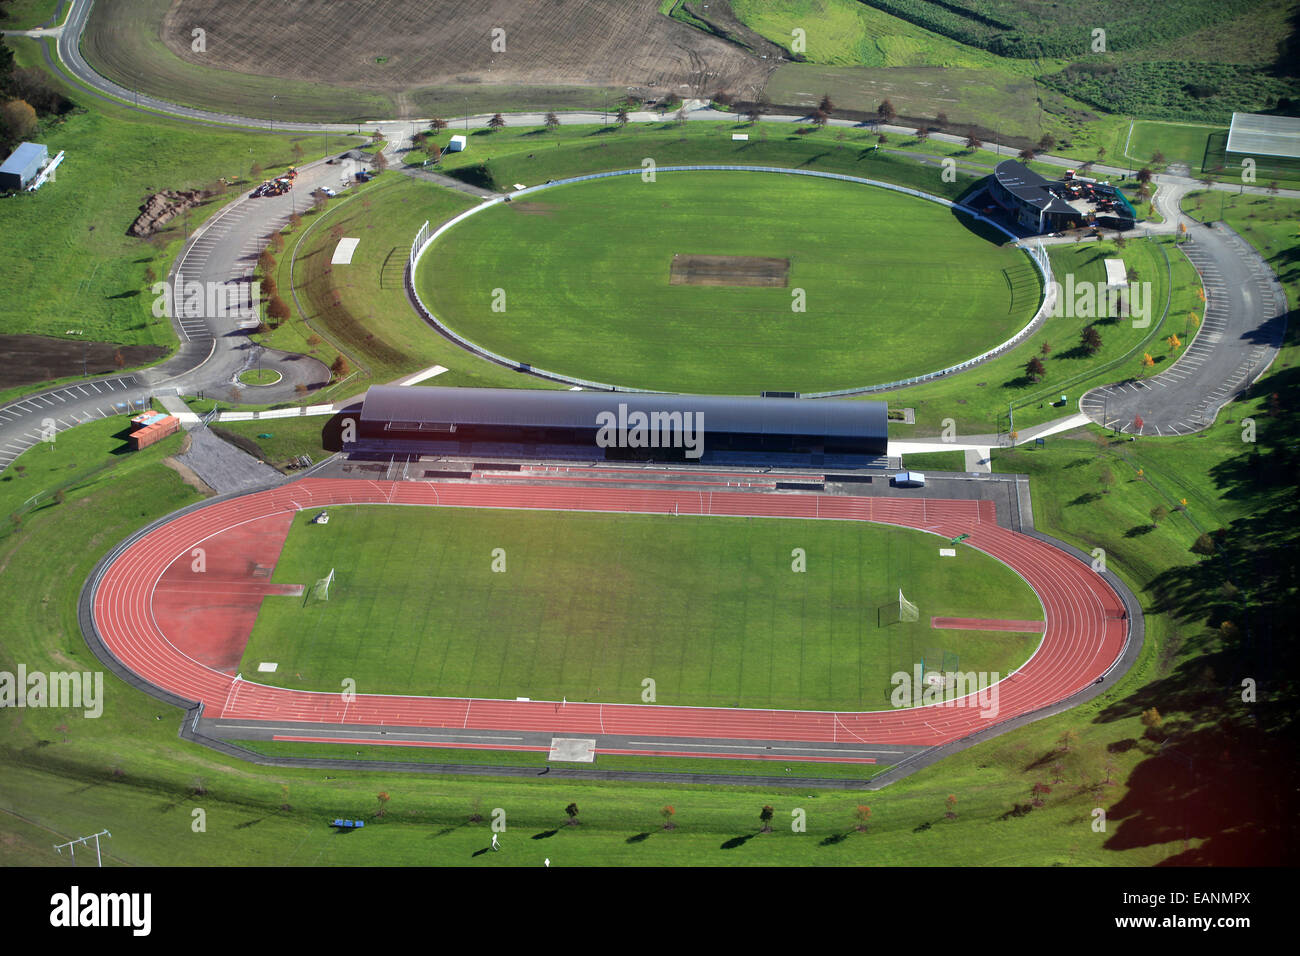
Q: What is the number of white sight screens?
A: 2